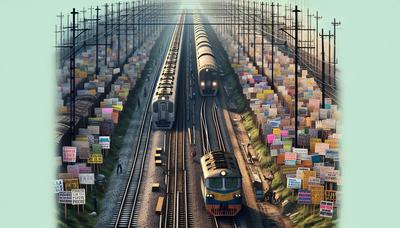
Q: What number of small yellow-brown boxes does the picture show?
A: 5